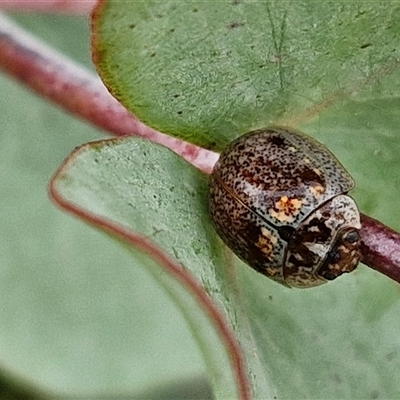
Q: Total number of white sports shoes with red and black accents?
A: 0